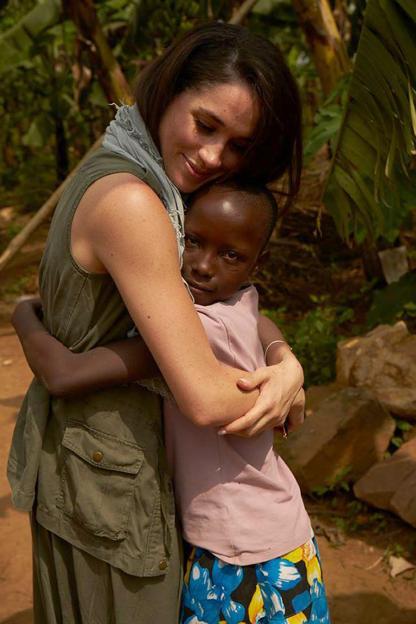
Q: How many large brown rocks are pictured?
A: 3